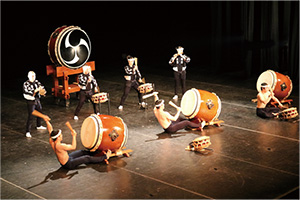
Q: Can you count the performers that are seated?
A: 3